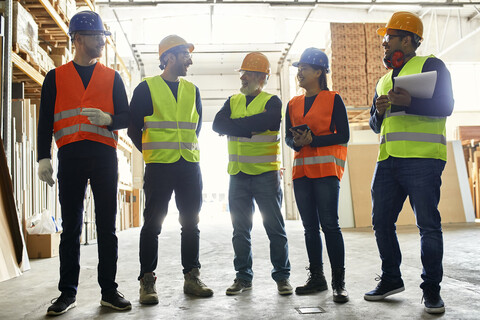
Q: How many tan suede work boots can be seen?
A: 2